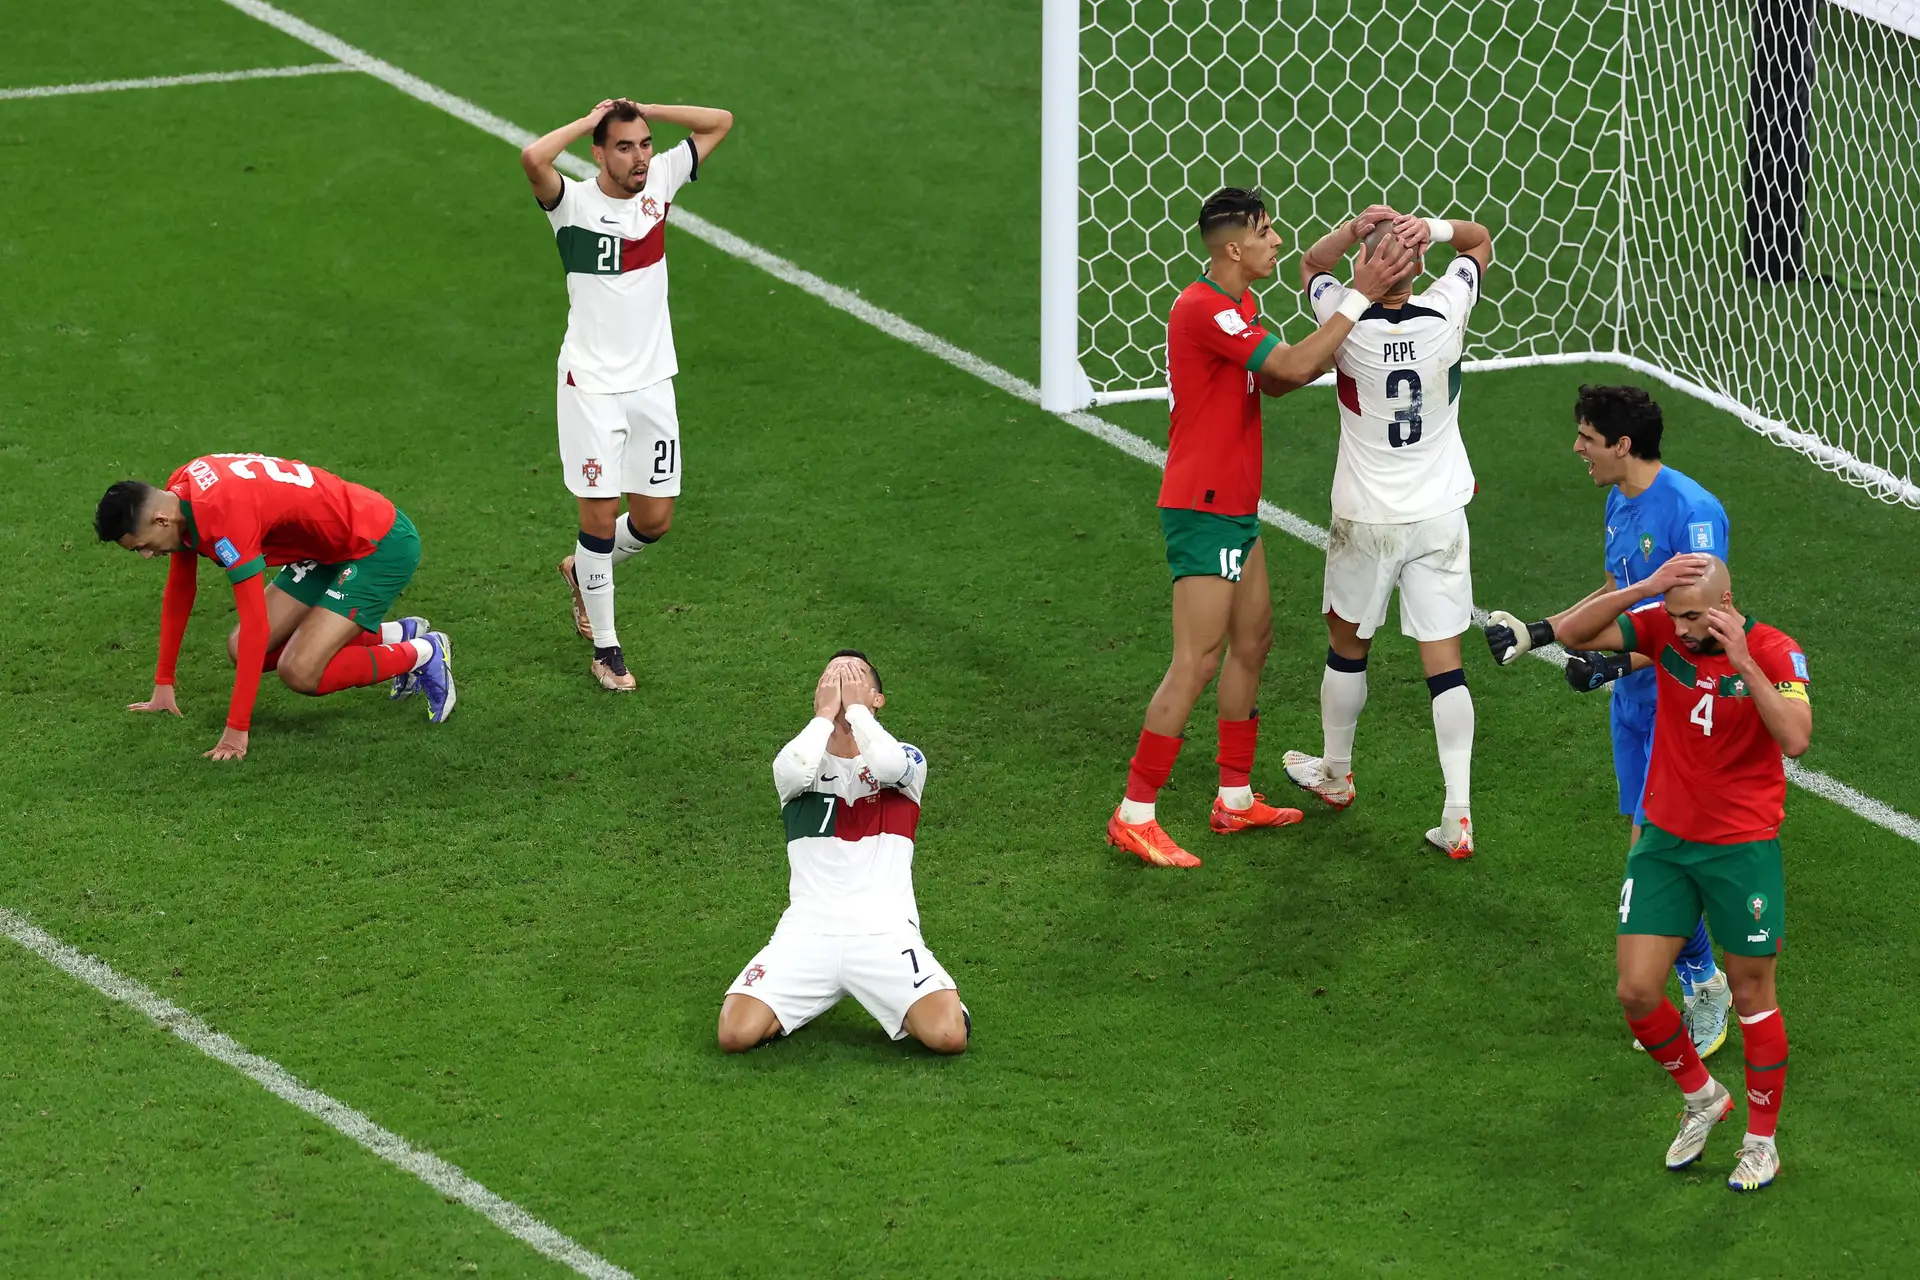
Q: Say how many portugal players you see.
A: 3